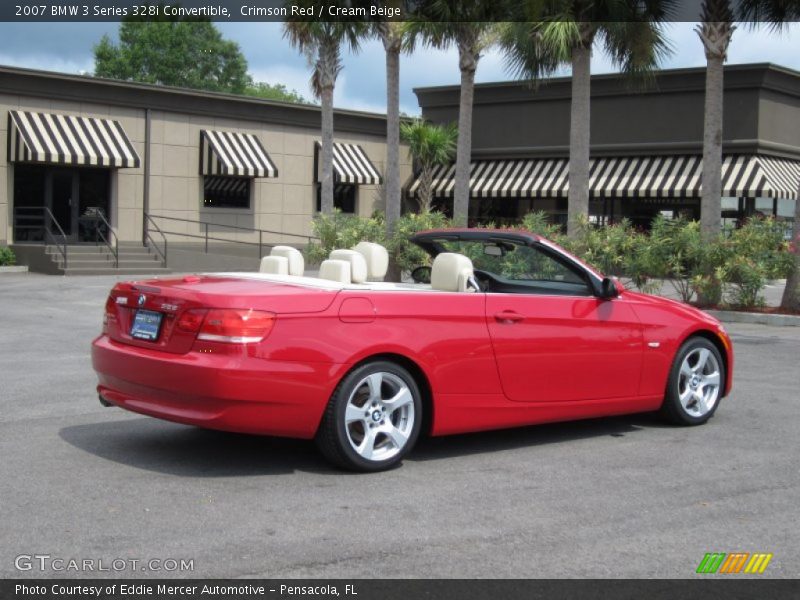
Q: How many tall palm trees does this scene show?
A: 5